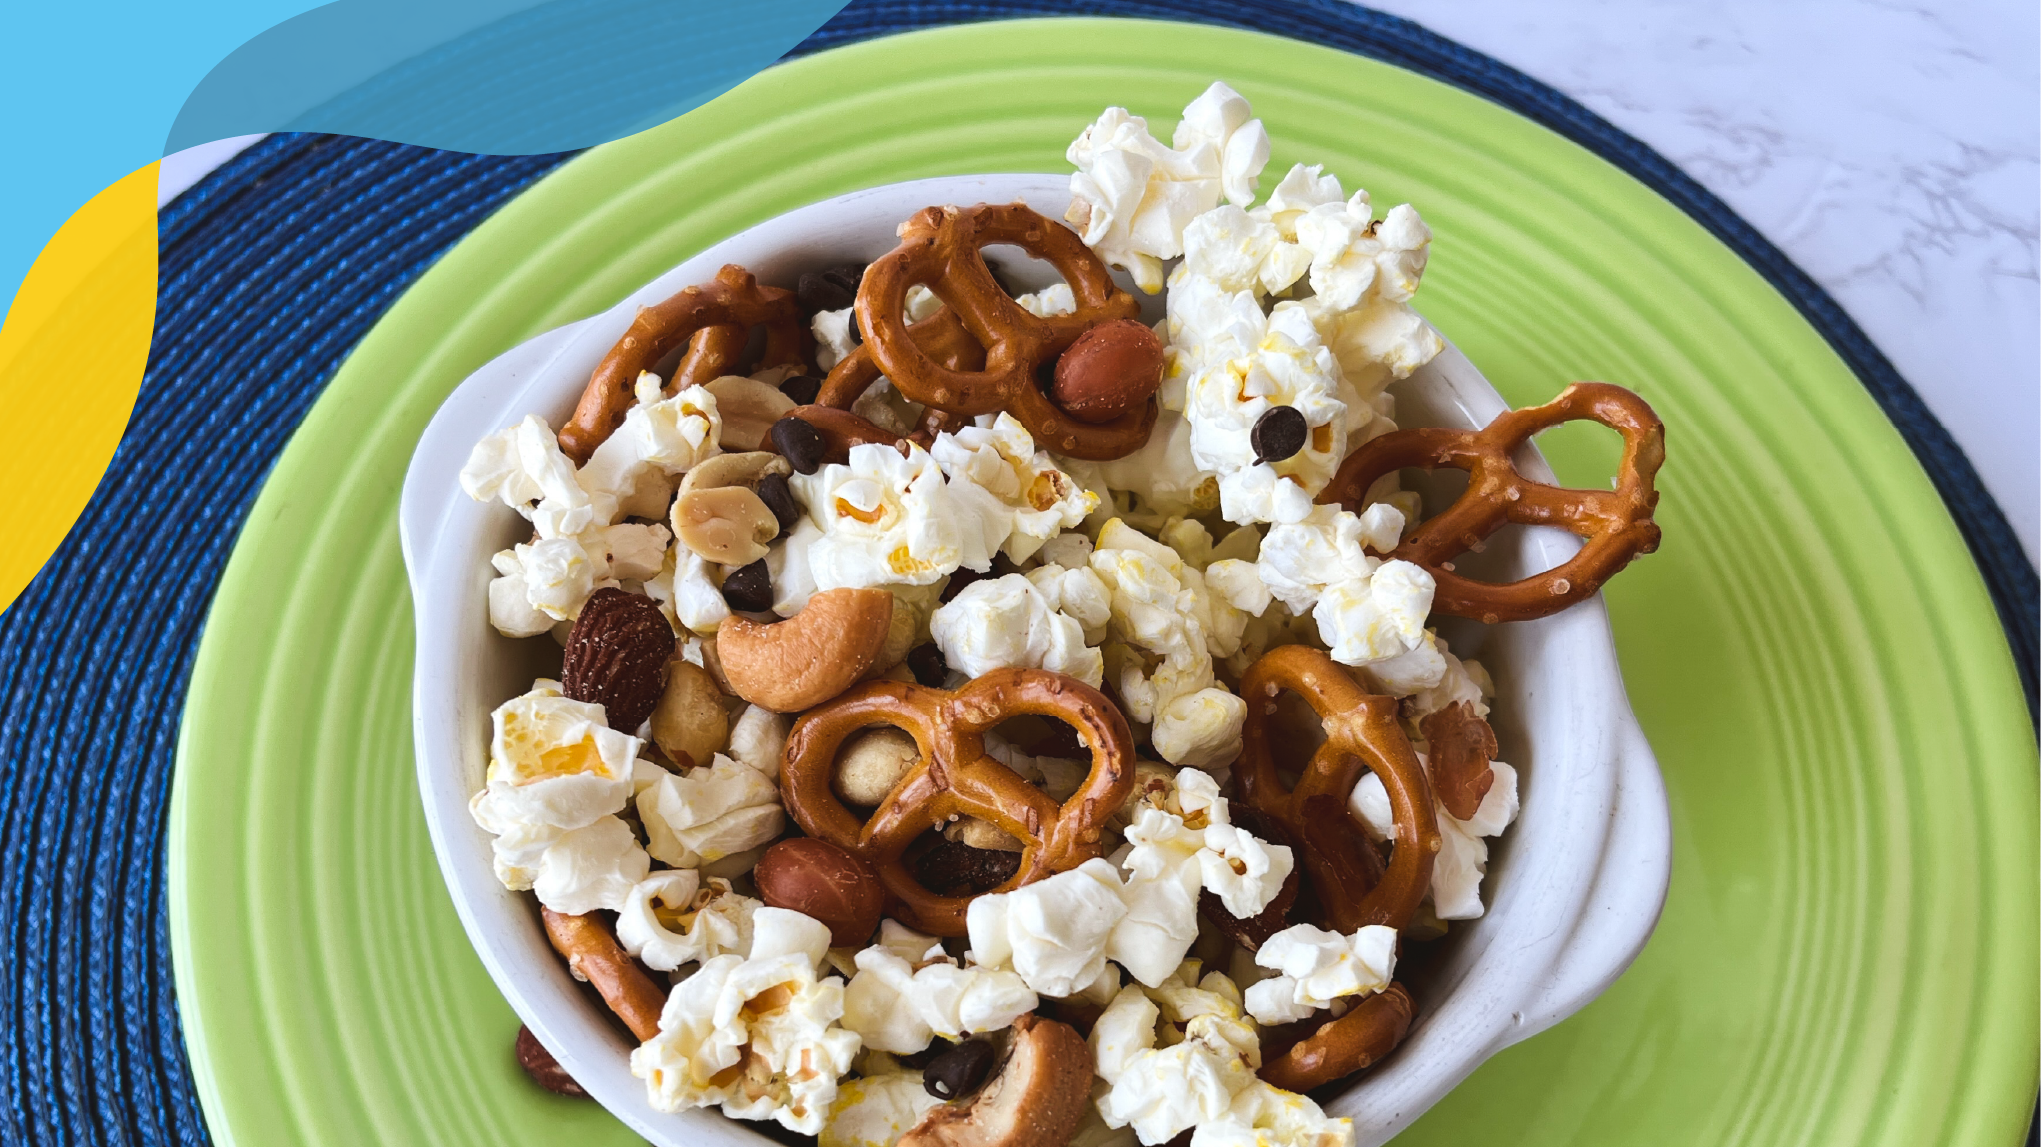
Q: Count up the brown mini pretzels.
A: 8